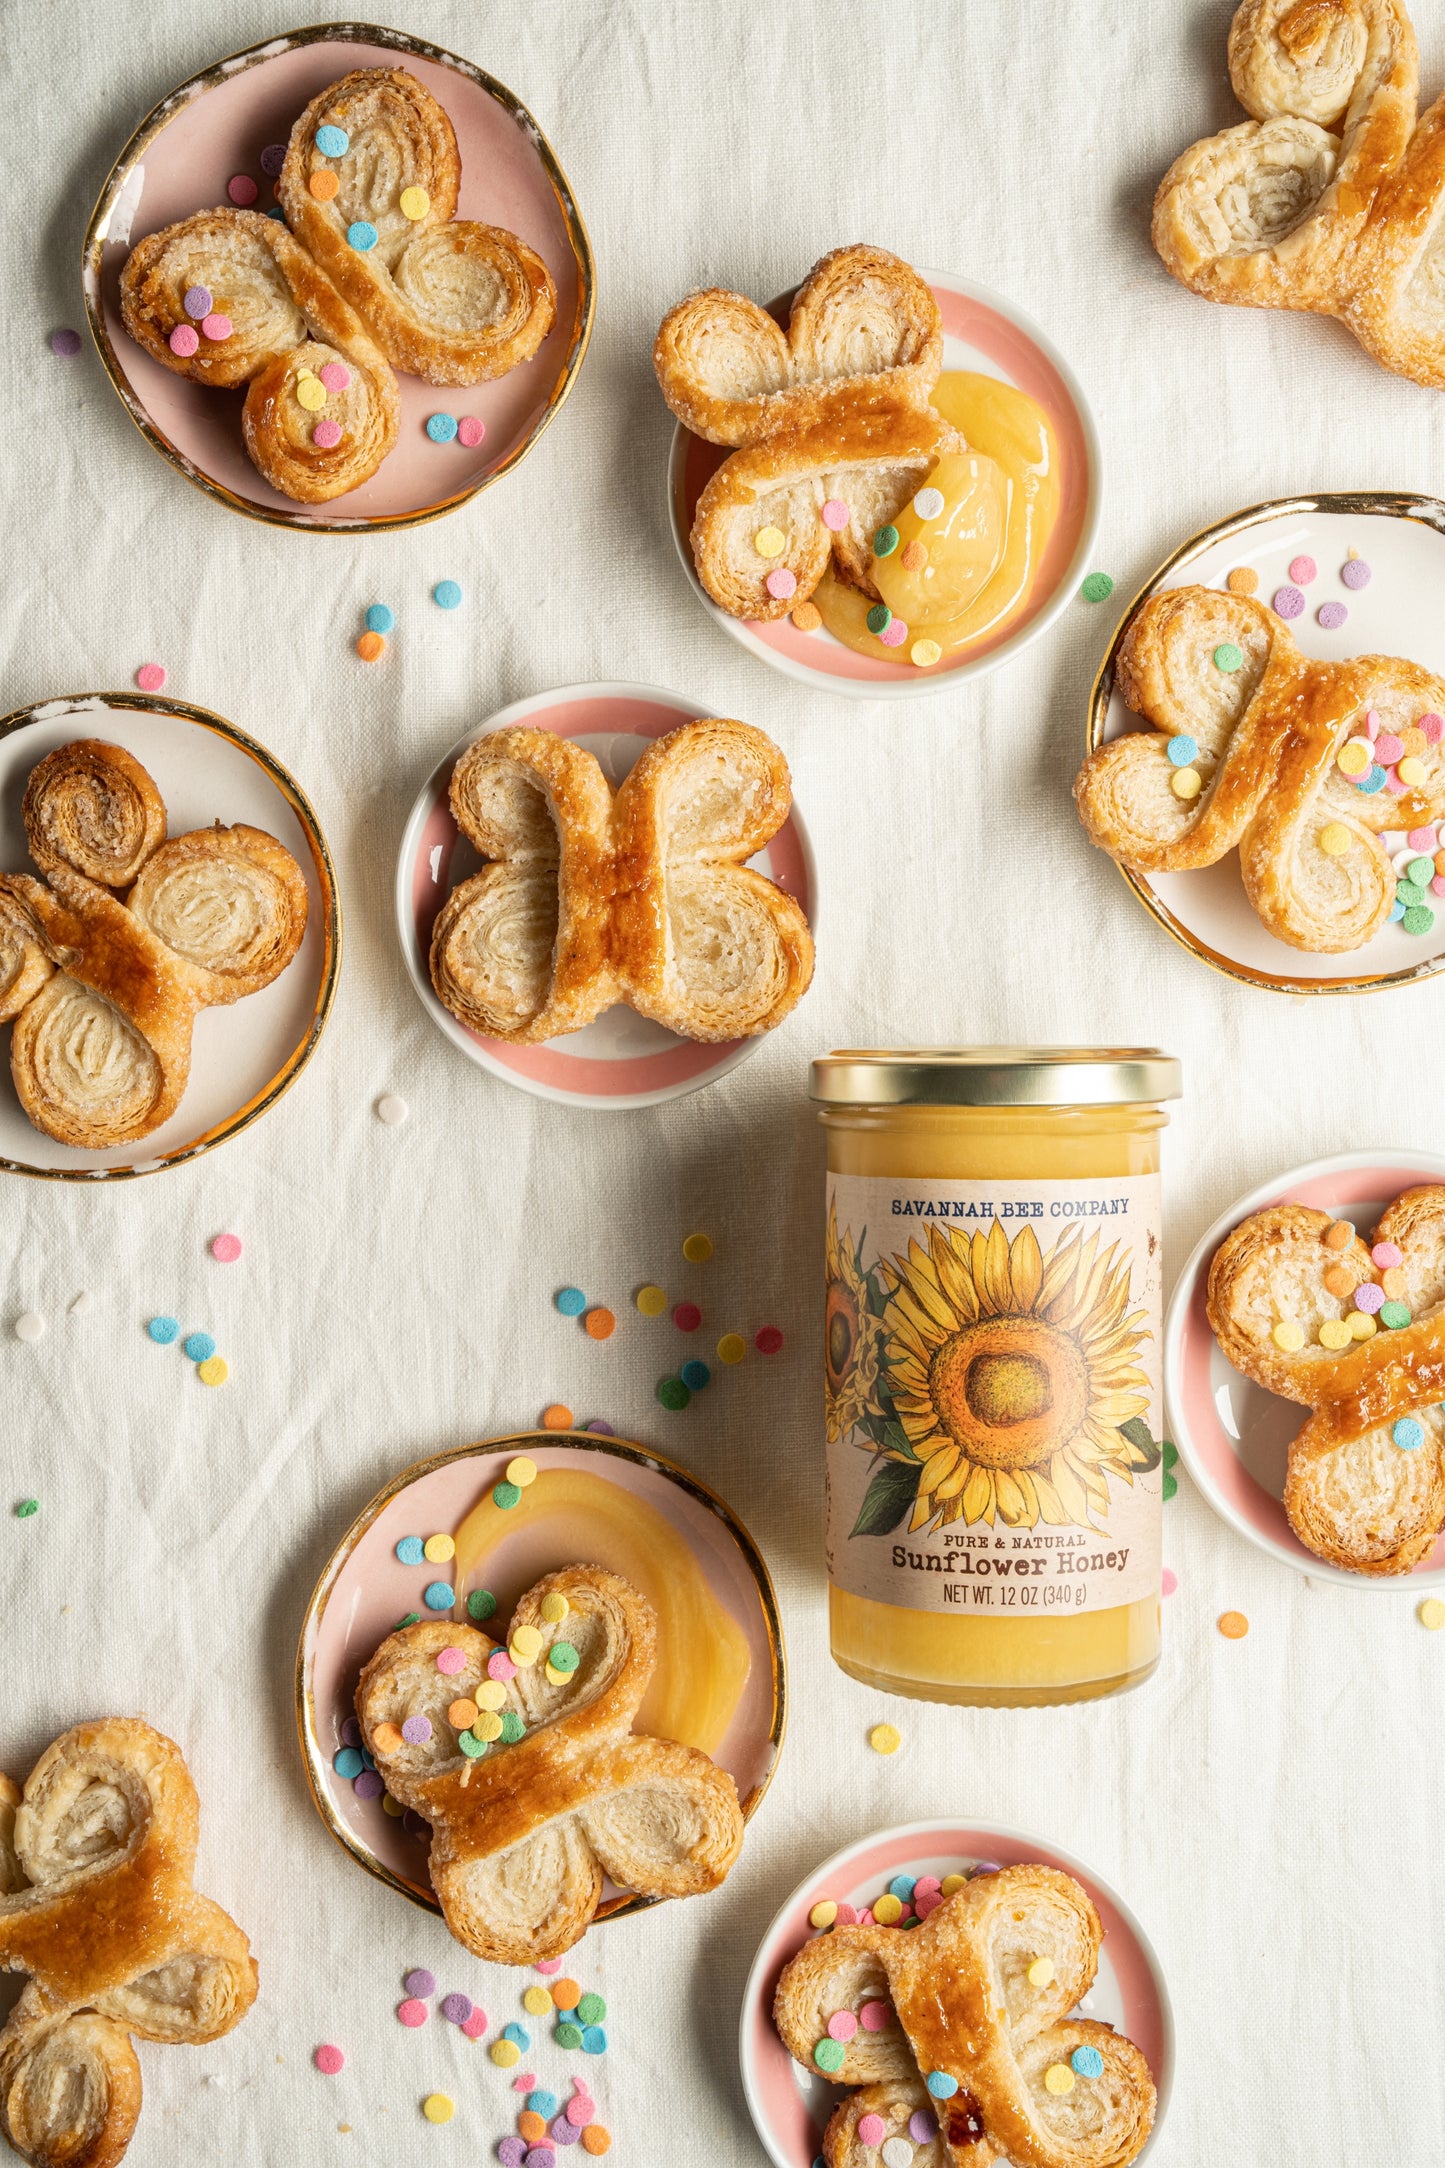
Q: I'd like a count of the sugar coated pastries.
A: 10